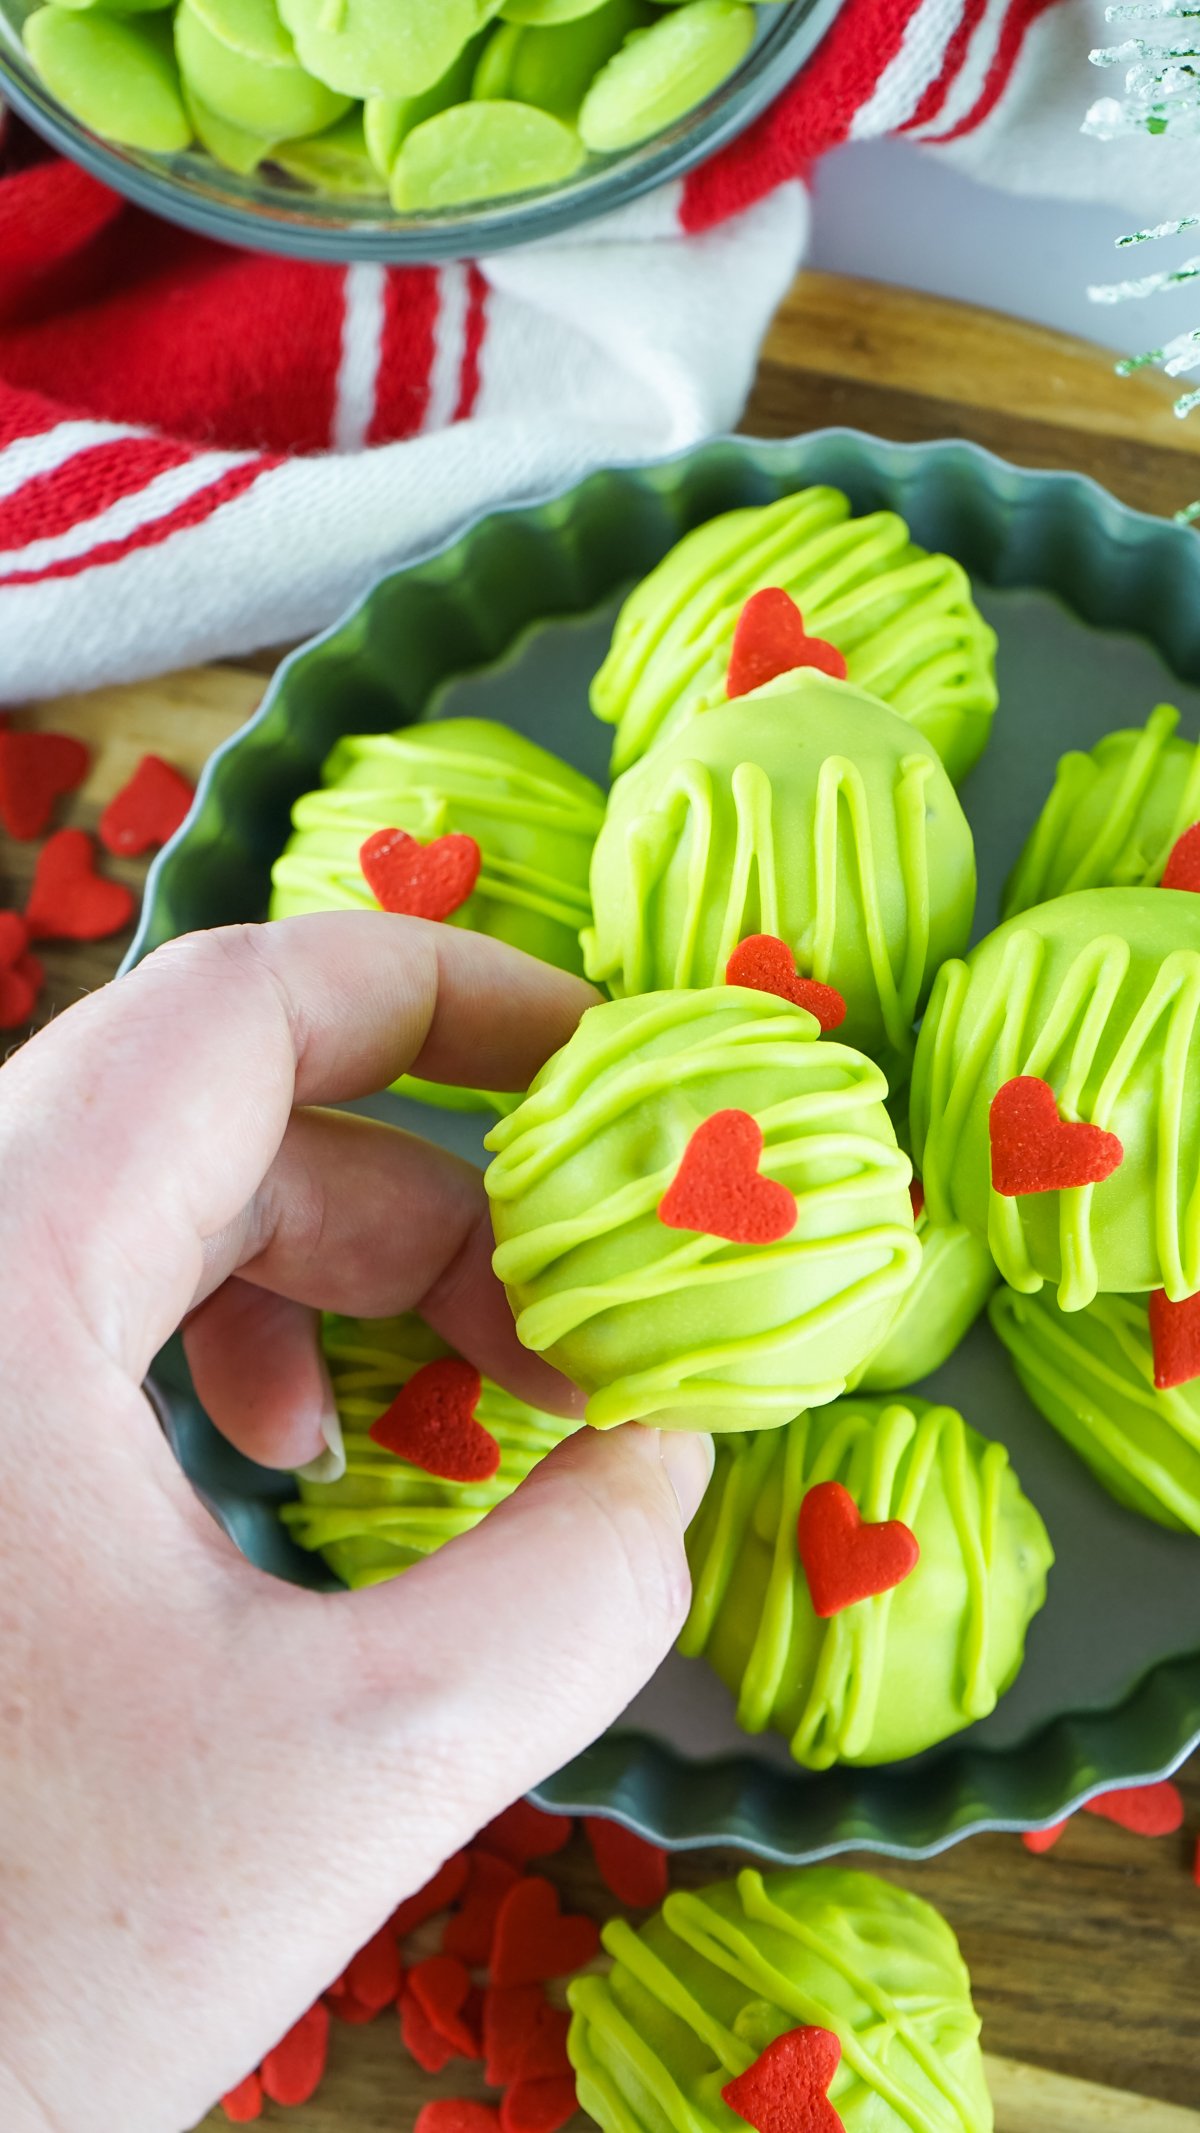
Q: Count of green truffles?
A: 11